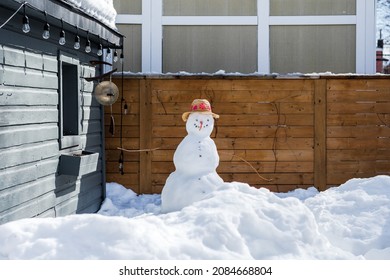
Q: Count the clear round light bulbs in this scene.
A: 11